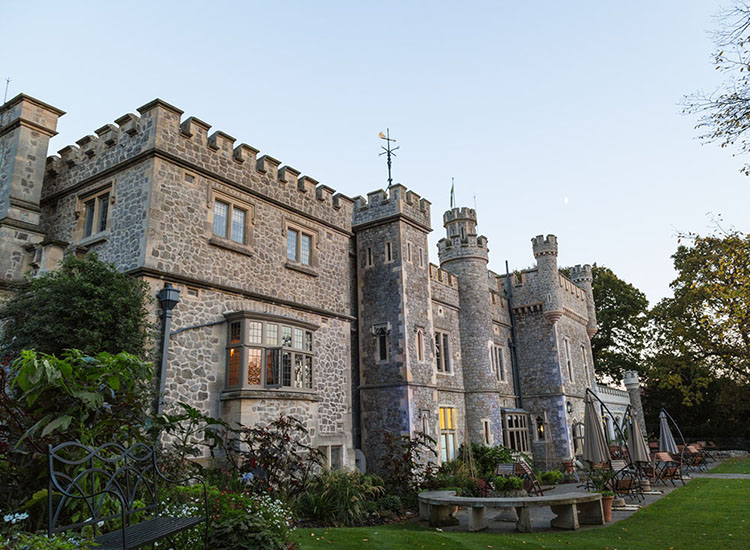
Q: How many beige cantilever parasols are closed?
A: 3